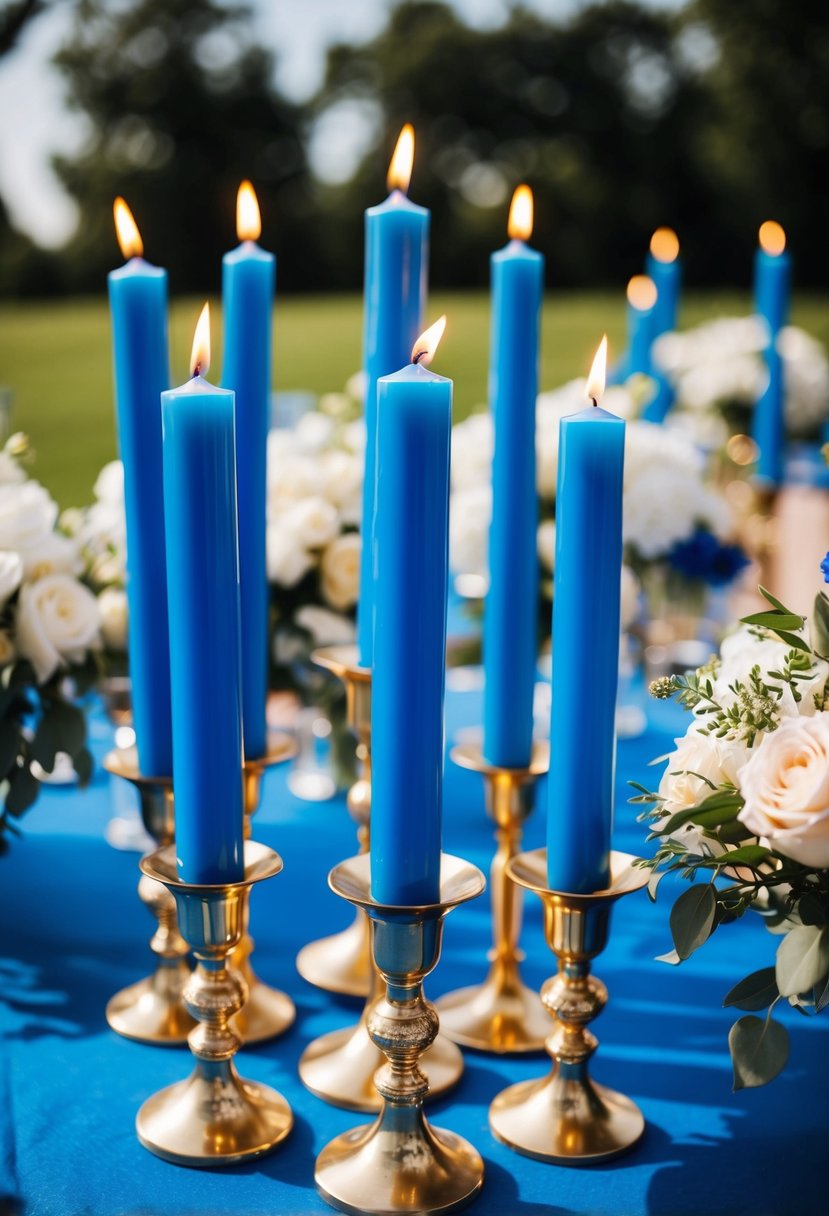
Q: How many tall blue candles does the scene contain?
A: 10